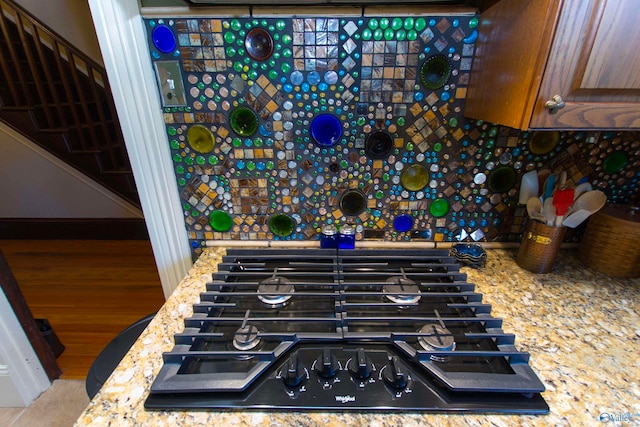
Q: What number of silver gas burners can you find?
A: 4